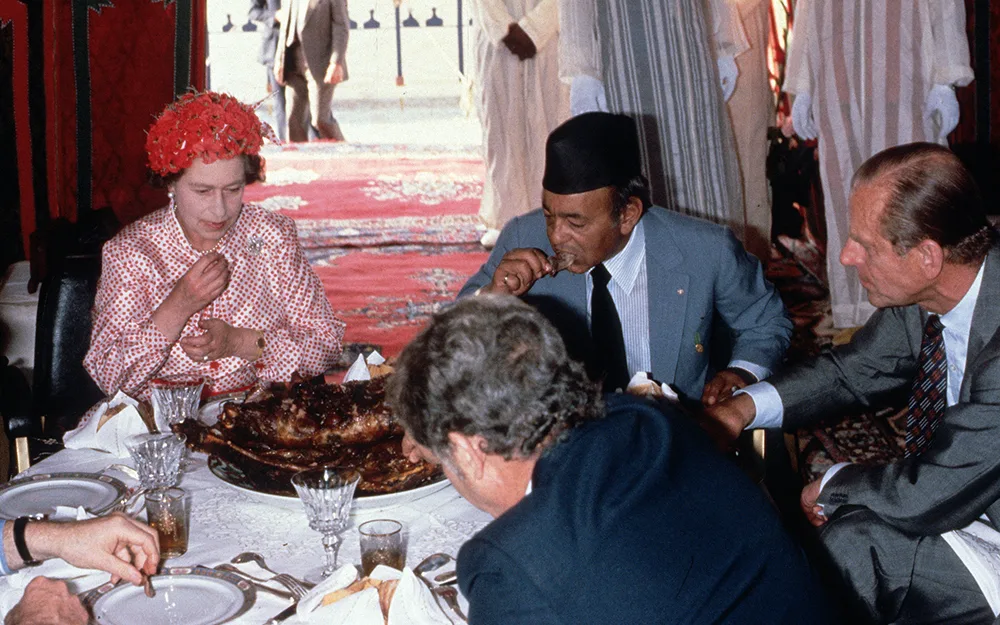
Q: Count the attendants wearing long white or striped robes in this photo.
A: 4